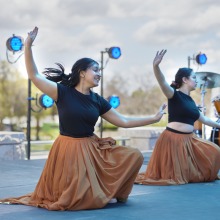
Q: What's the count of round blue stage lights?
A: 5